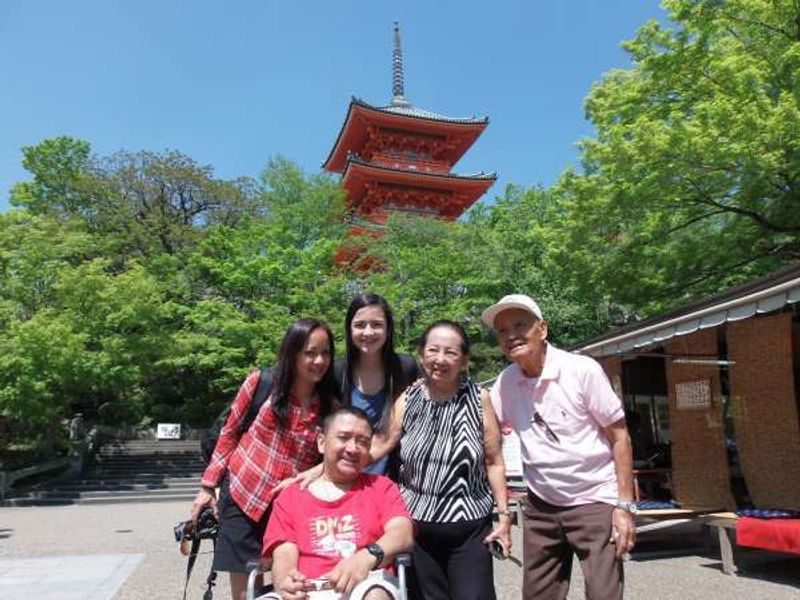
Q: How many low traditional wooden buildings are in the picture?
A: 1